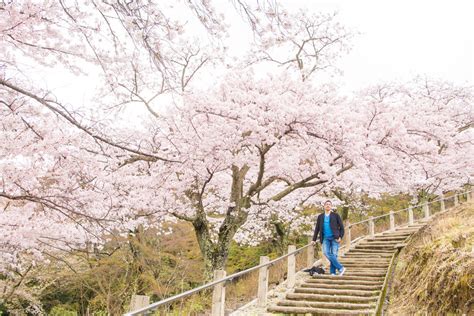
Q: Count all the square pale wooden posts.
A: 13